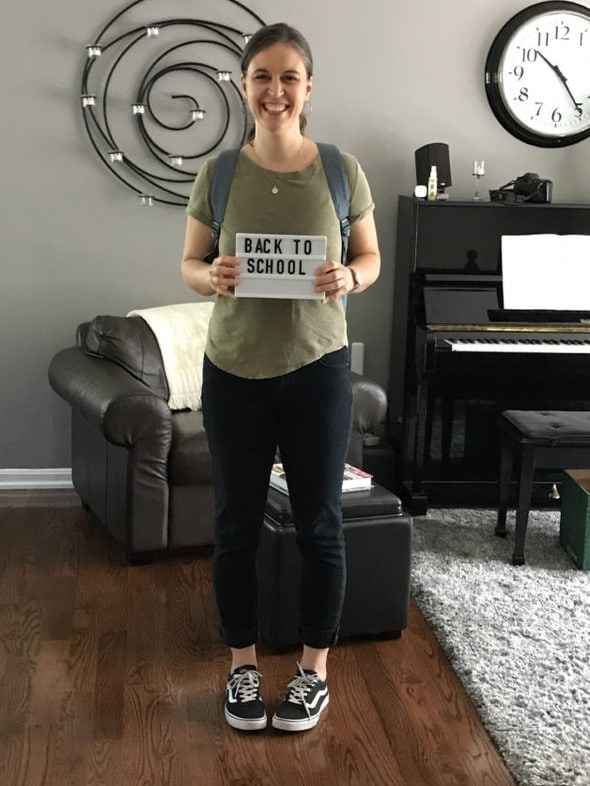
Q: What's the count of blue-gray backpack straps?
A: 2